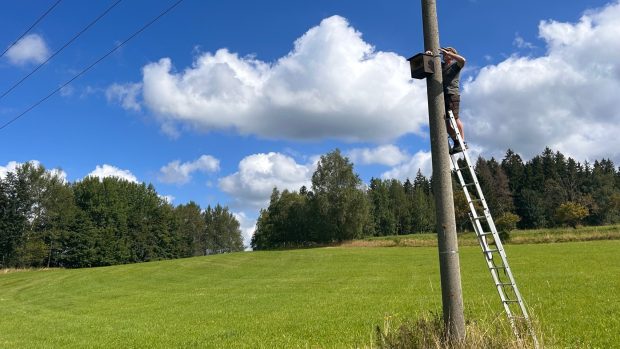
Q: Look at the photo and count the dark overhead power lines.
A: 3